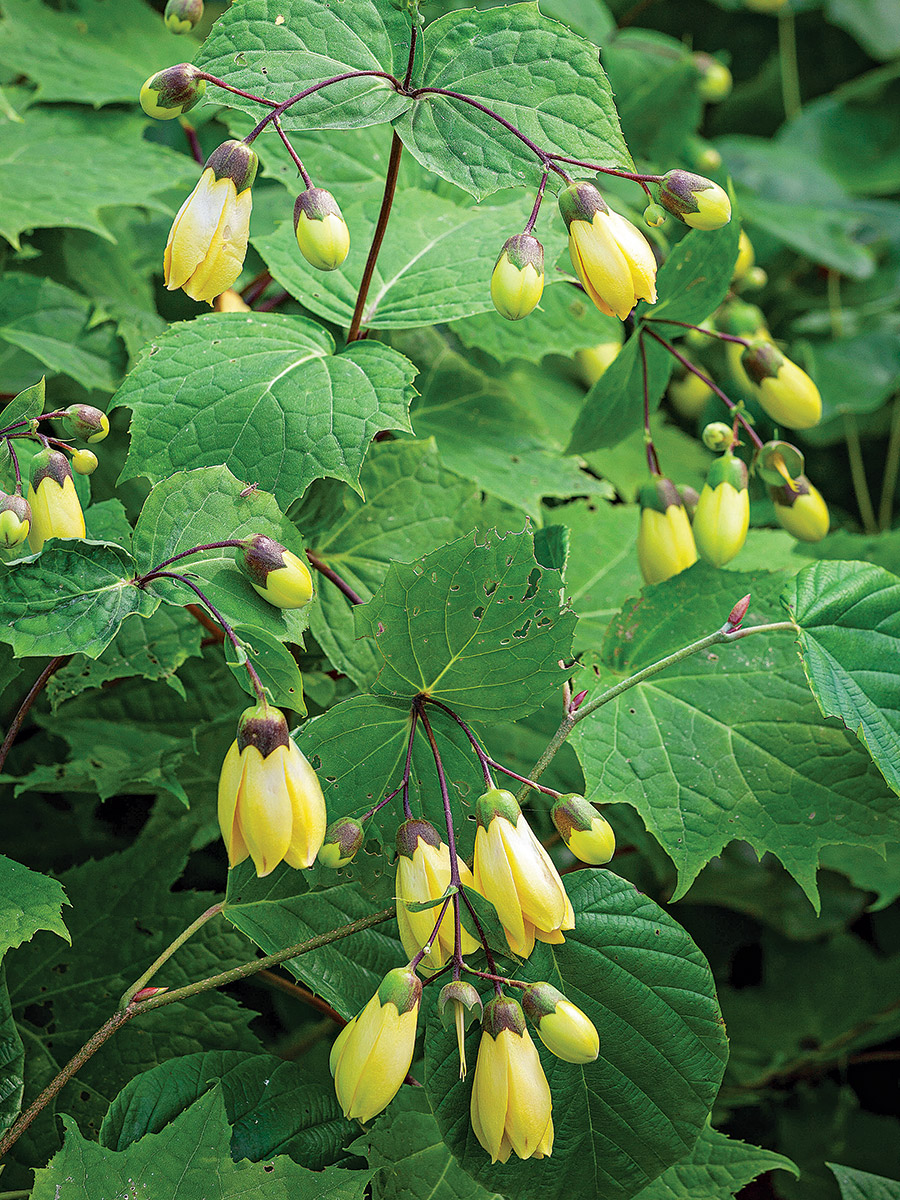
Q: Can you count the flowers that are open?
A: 7